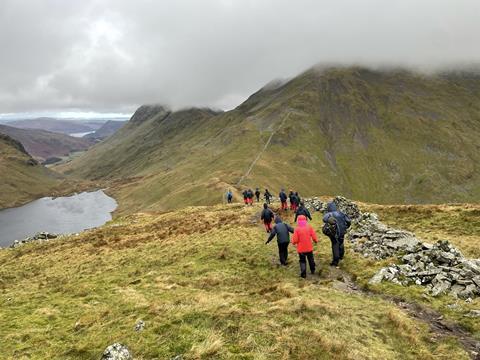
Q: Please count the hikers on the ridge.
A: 13